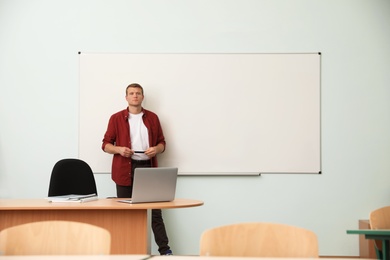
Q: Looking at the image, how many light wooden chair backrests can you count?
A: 3